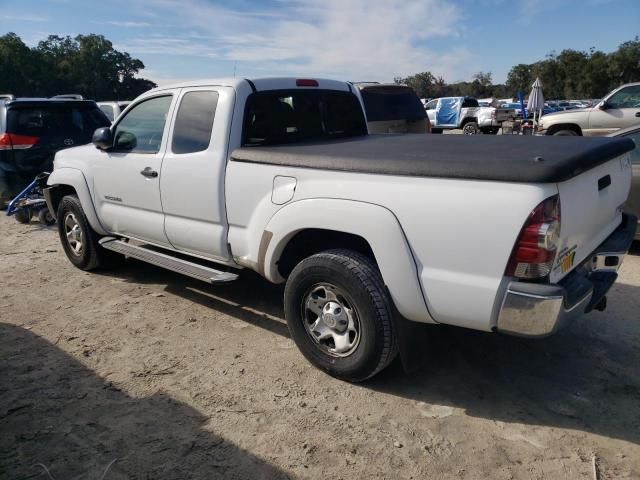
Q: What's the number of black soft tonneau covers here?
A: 1